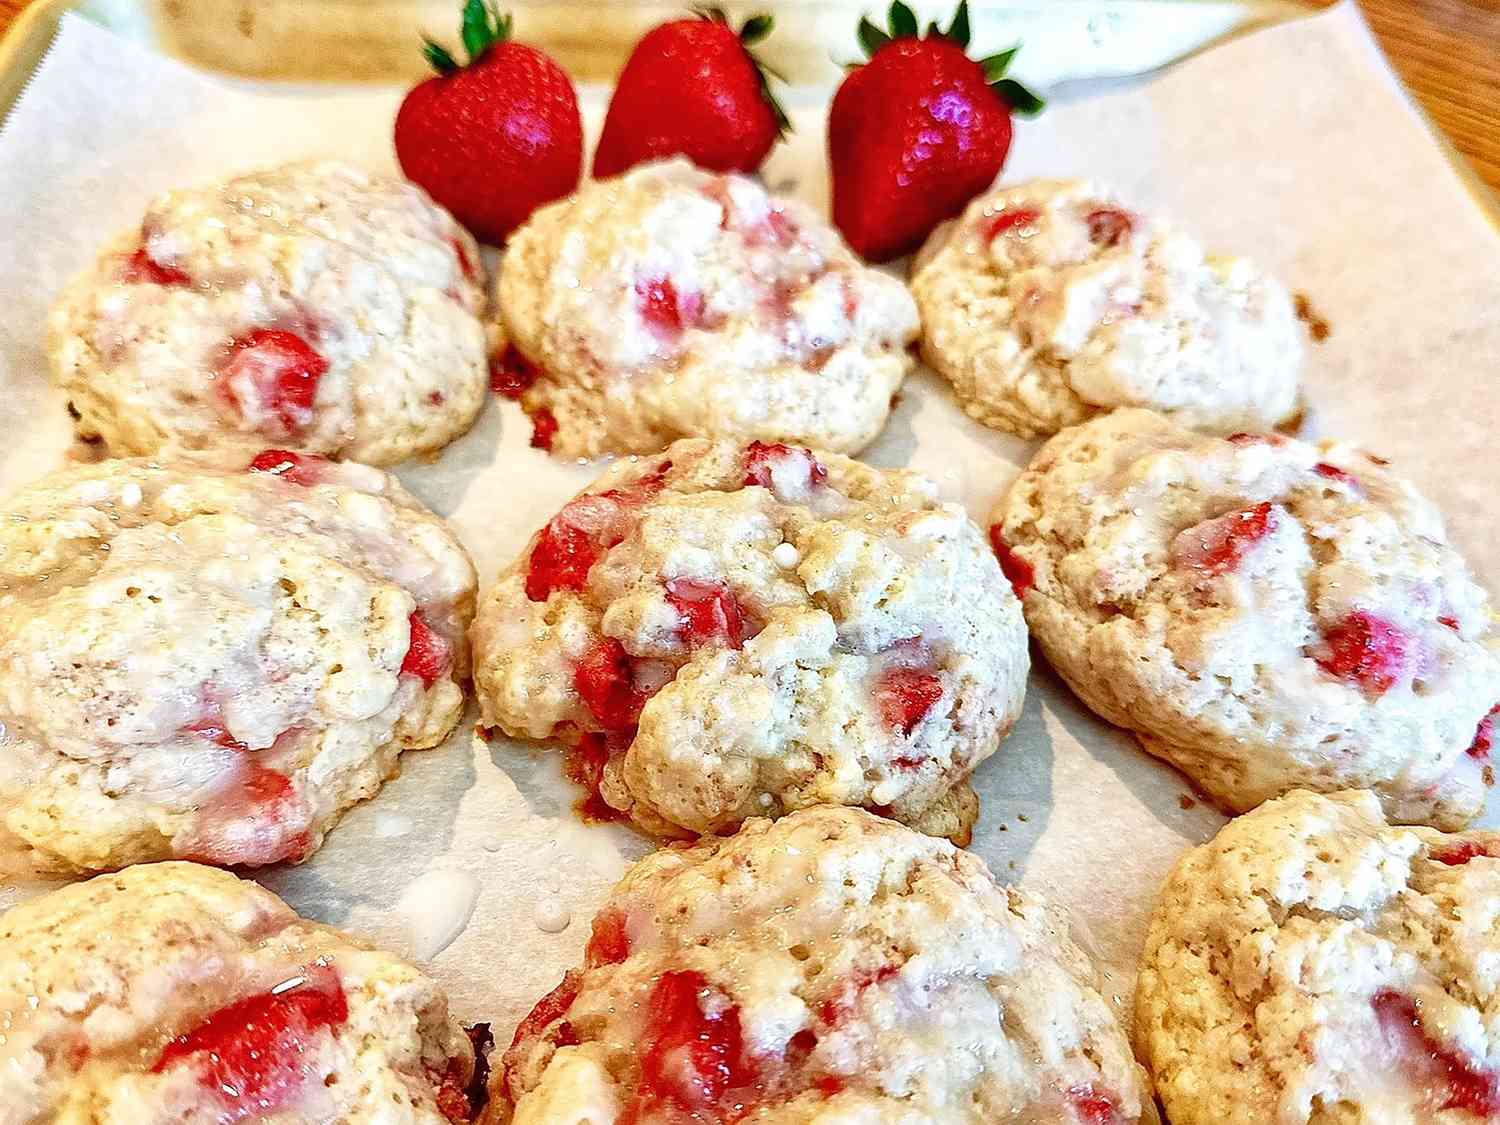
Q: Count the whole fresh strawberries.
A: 3